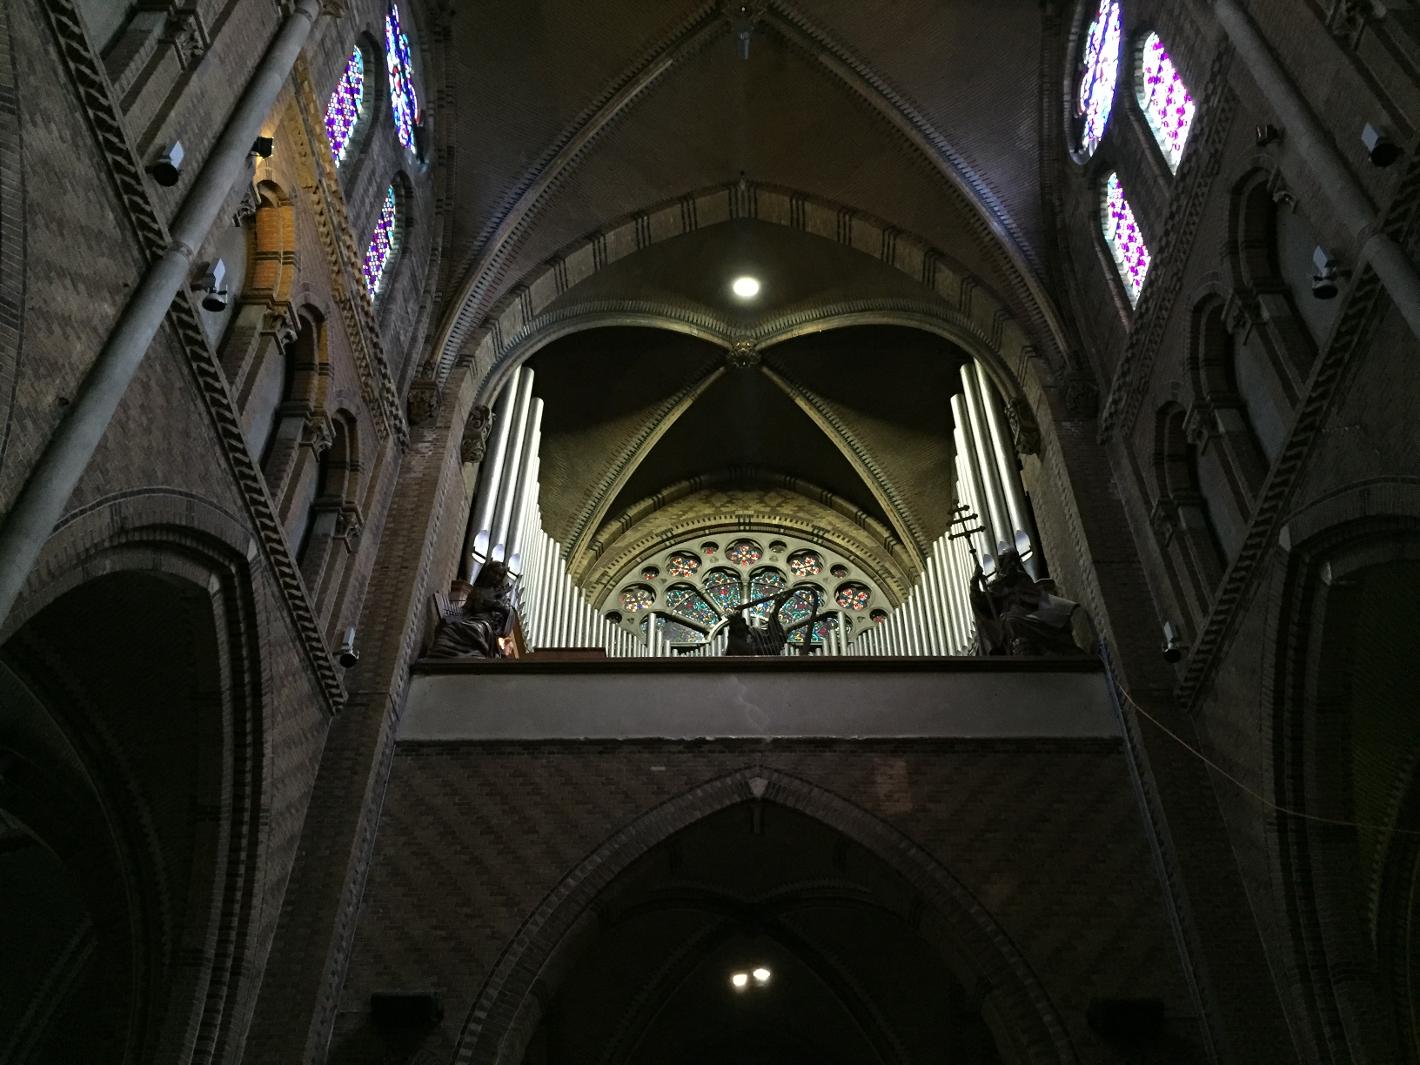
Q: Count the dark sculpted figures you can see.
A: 3